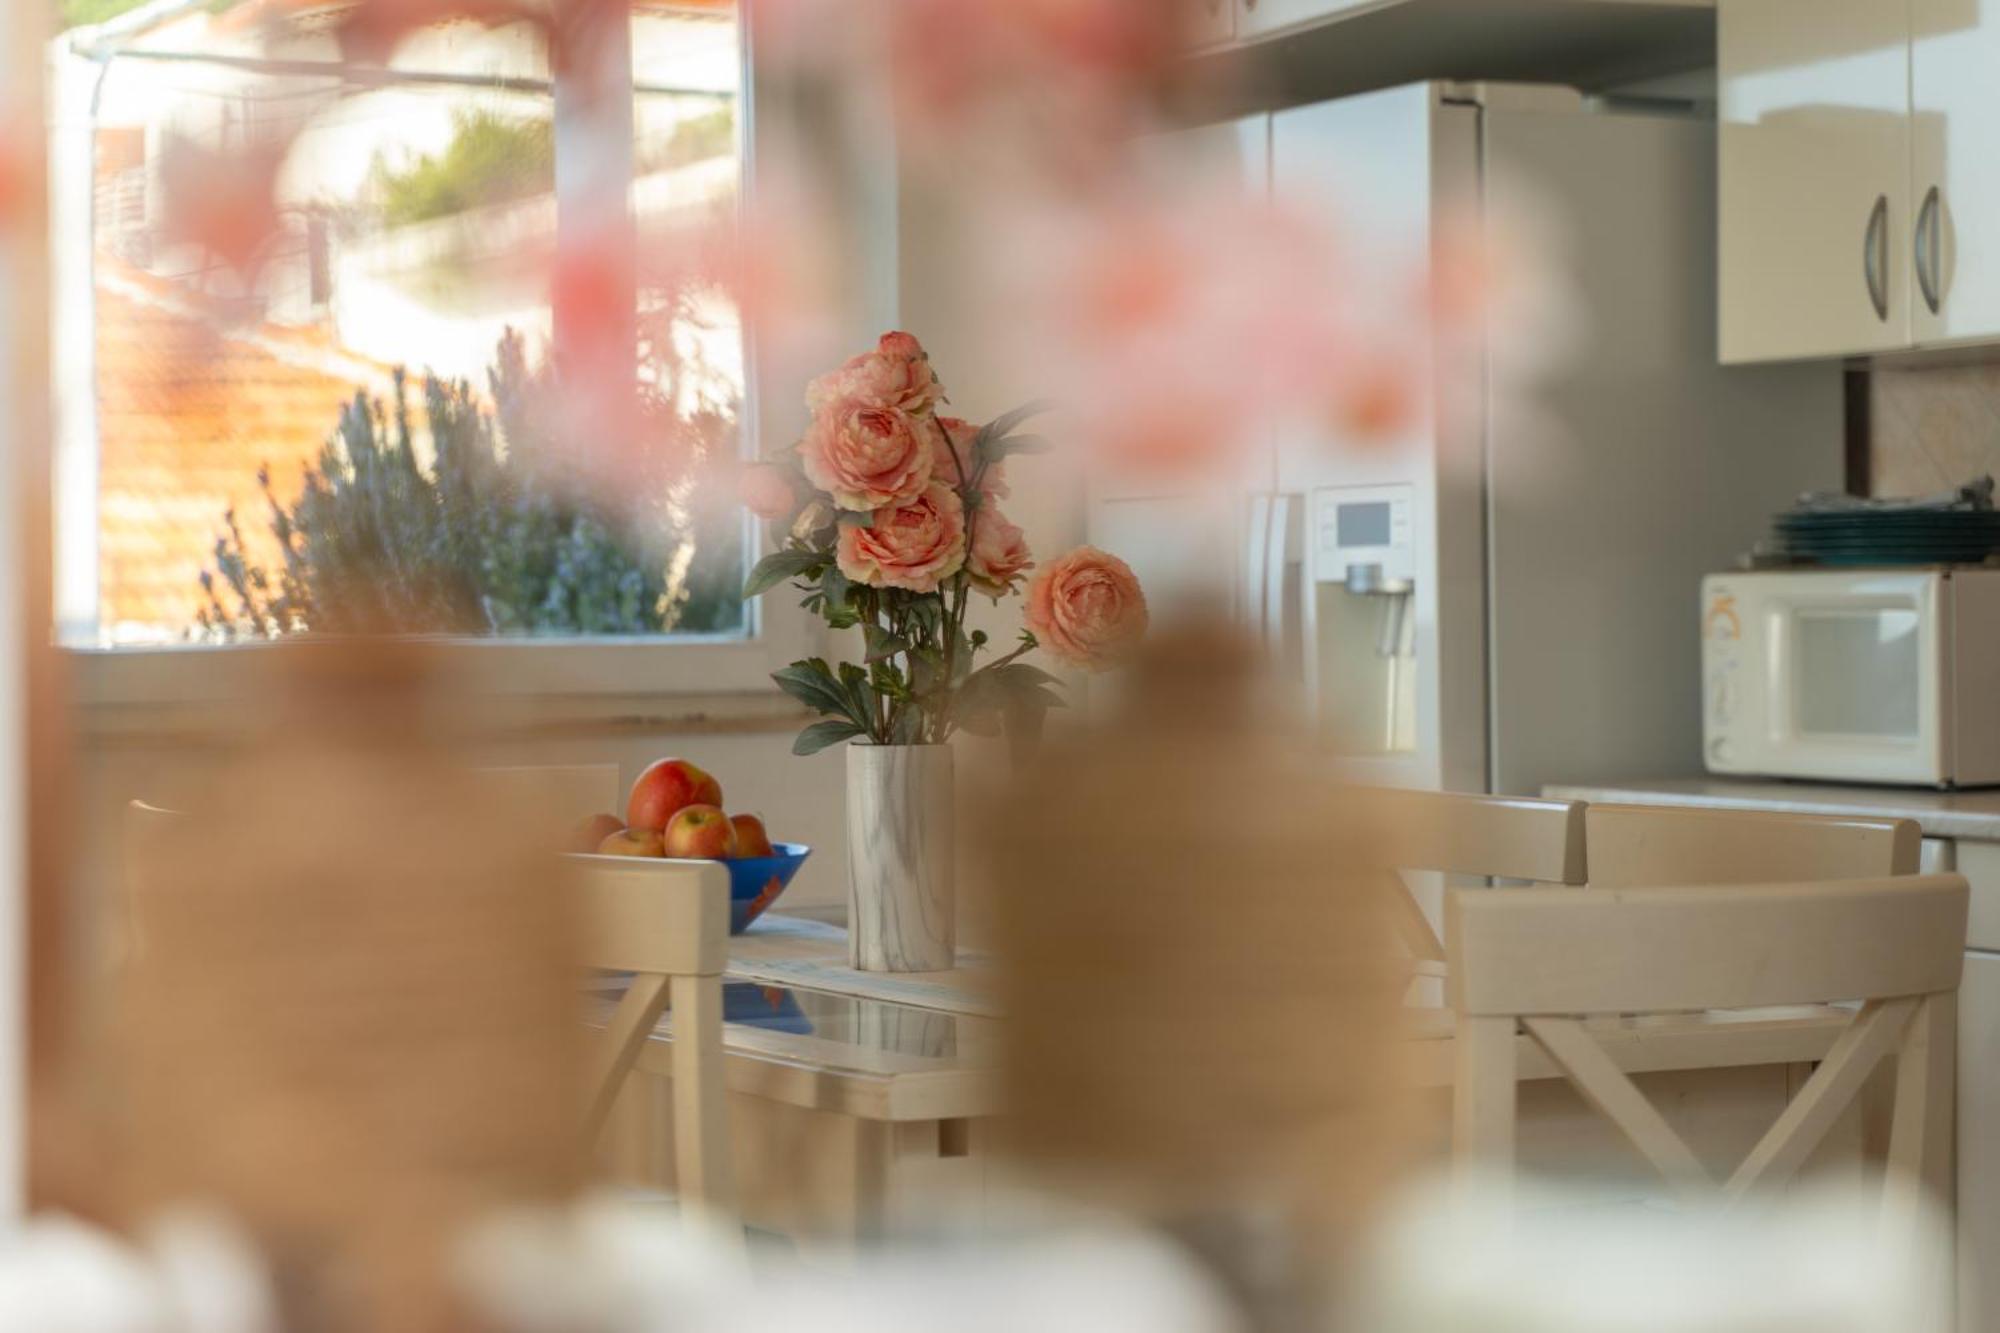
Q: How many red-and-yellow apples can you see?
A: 5